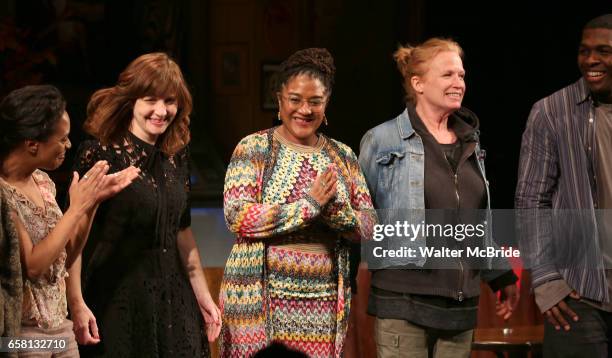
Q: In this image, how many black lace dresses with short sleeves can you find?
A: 1